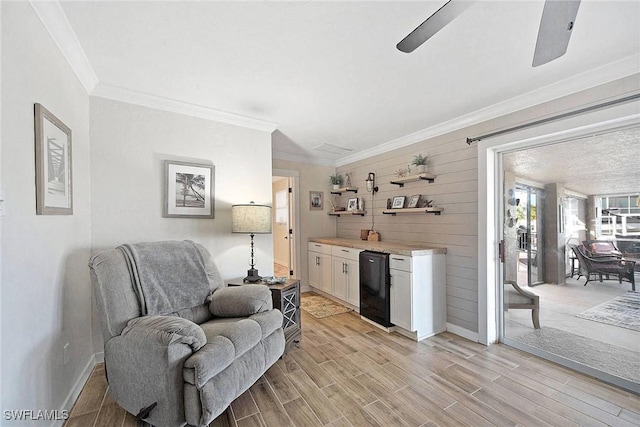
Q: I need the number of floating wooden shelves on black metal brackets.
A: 4